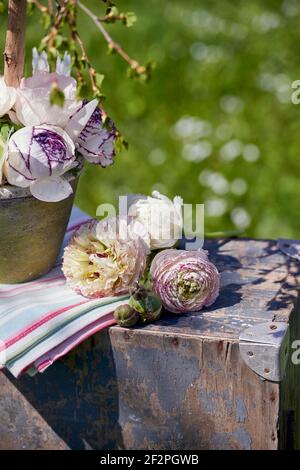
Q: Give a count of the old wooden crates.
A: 1